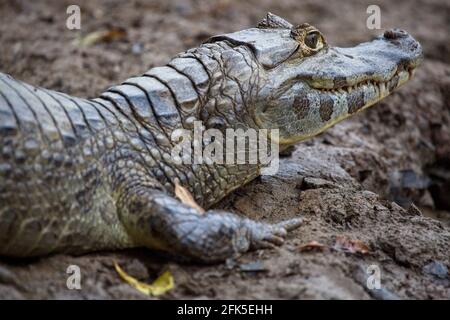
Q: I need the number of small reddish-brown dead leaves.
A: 2